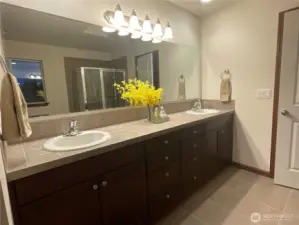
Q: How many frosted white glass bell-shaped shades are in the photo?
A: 5